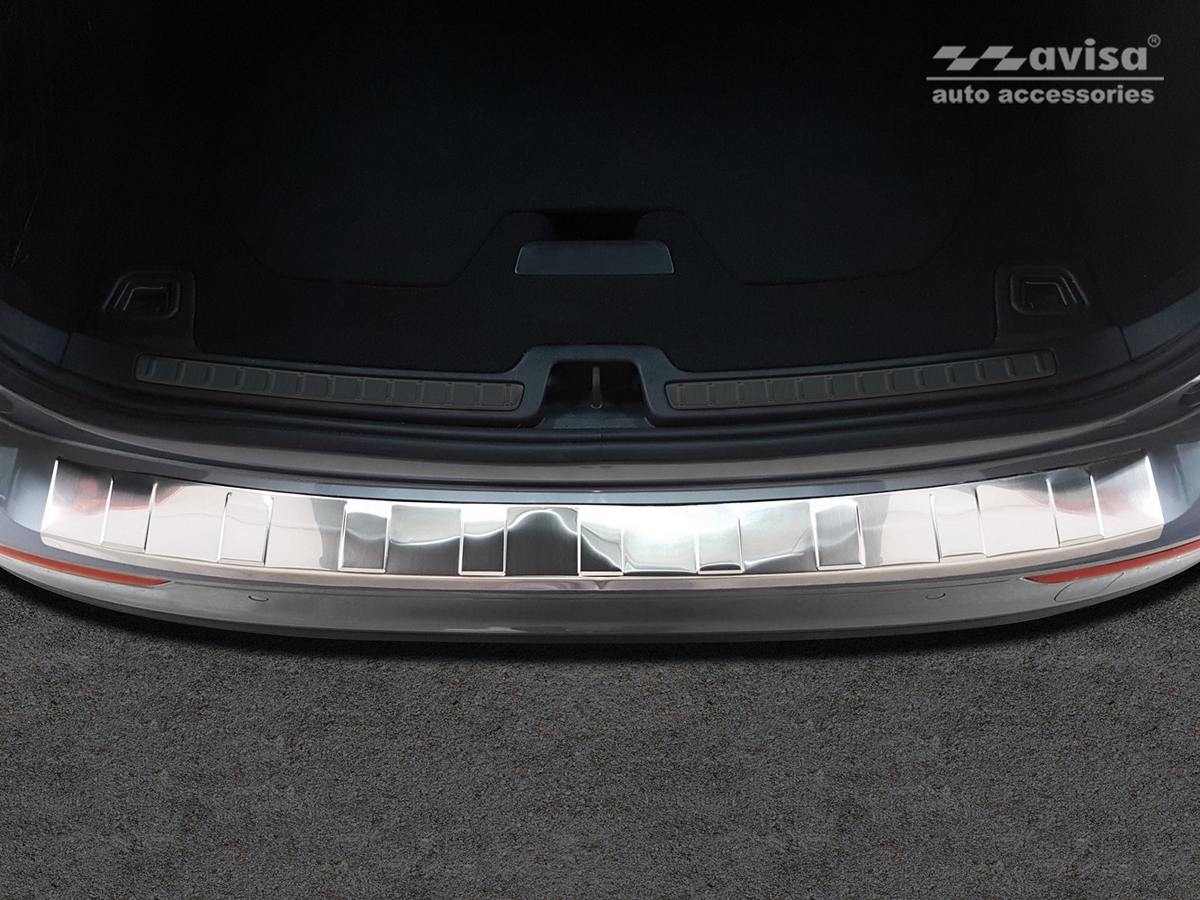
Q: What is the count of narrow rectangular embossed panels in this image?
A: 9